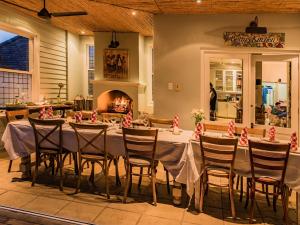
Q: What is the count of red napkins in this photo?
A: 11